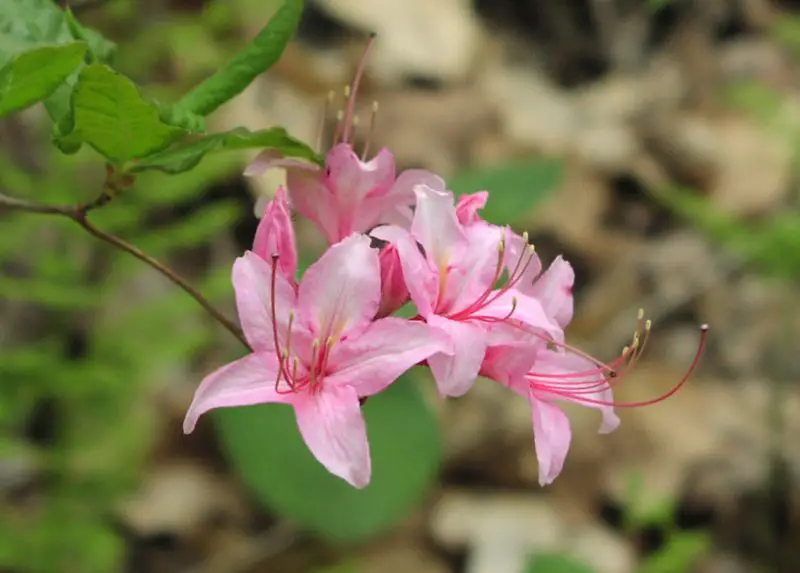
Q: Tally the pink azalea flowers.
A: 4